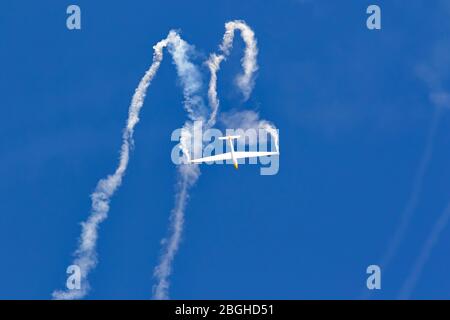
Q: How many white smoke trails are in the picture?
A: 2